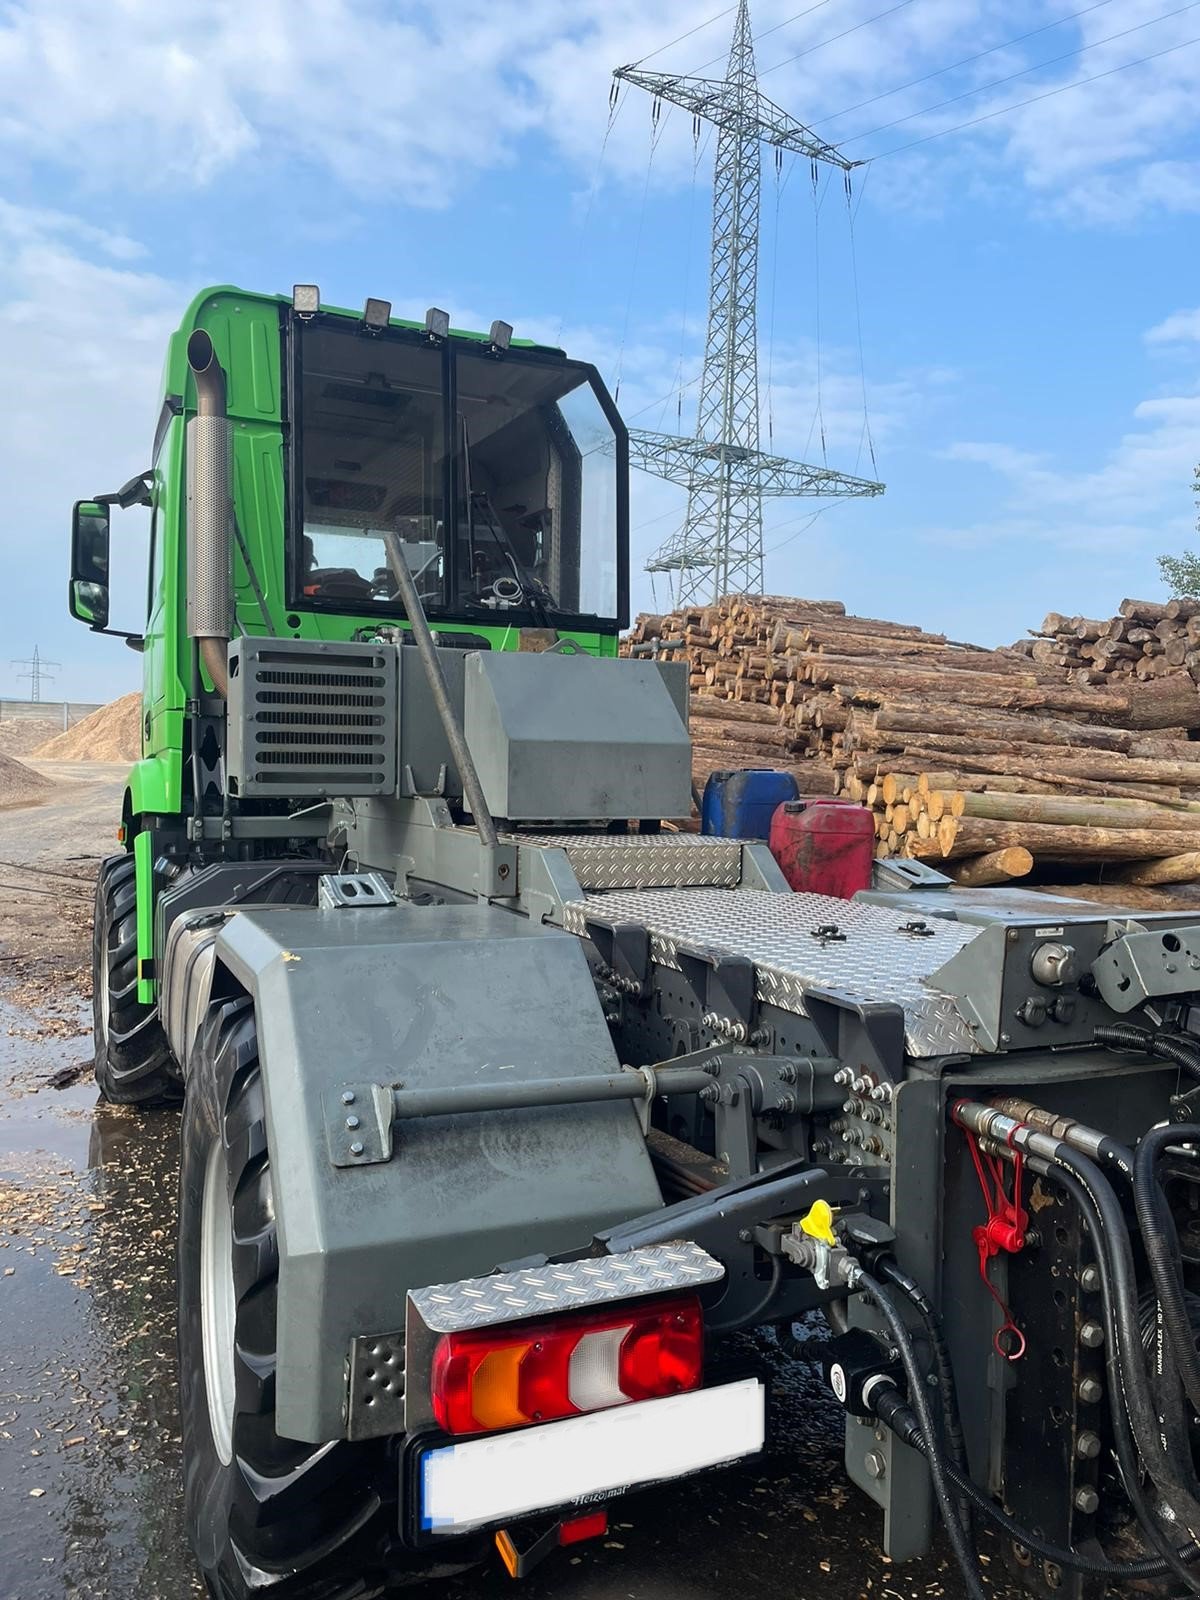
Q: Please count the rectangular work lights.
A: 4